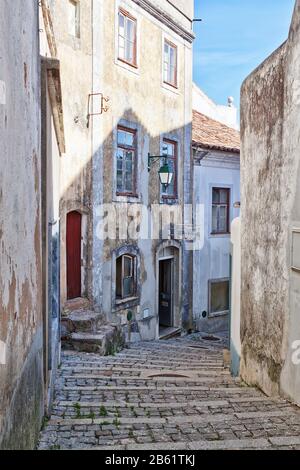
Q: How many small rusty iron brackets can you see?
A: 1